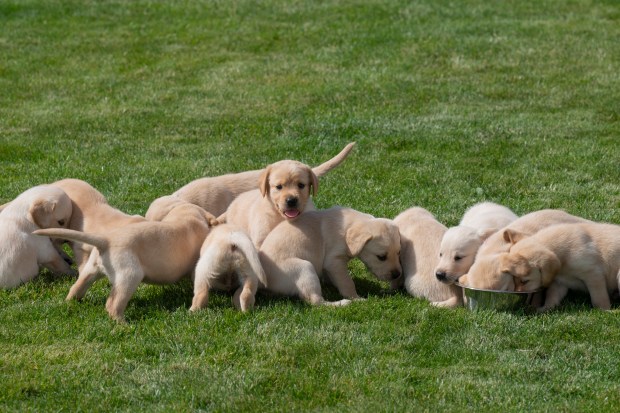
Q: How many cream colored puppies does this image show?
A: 11